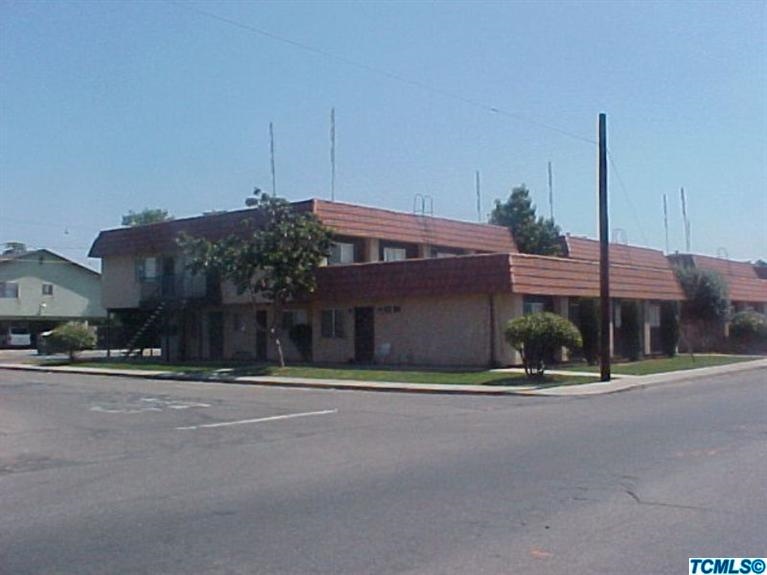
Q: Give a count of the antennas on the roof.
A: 6